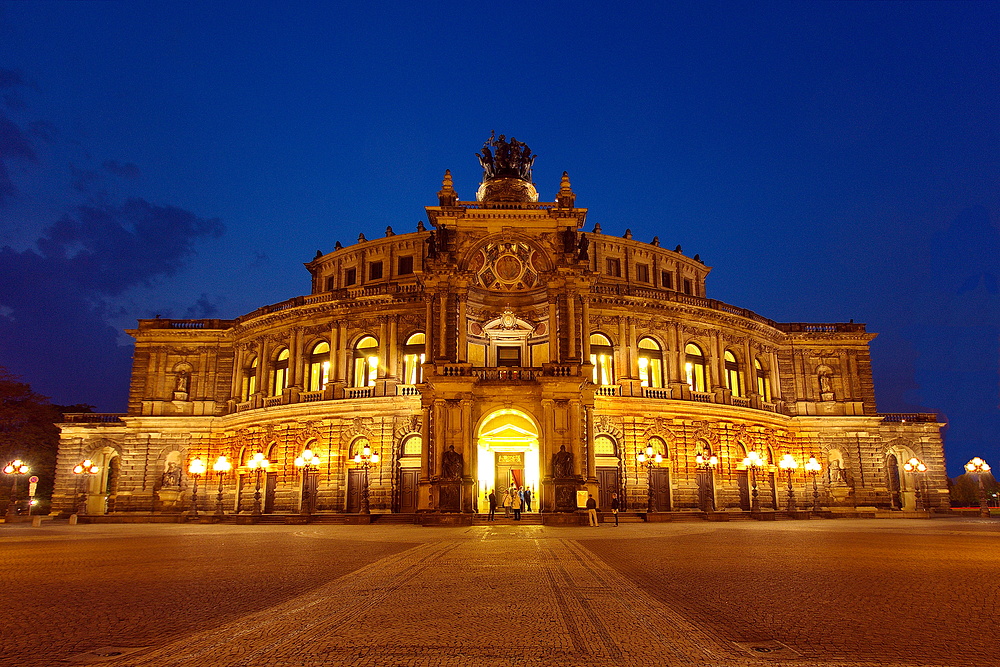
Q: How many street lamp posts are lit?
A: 14